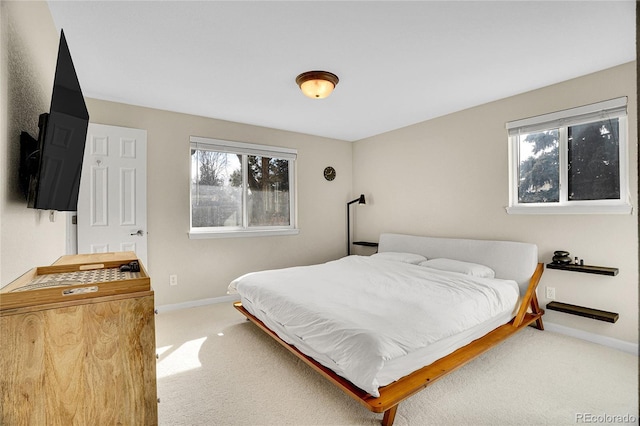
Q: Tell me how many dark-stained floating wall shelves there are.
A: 3